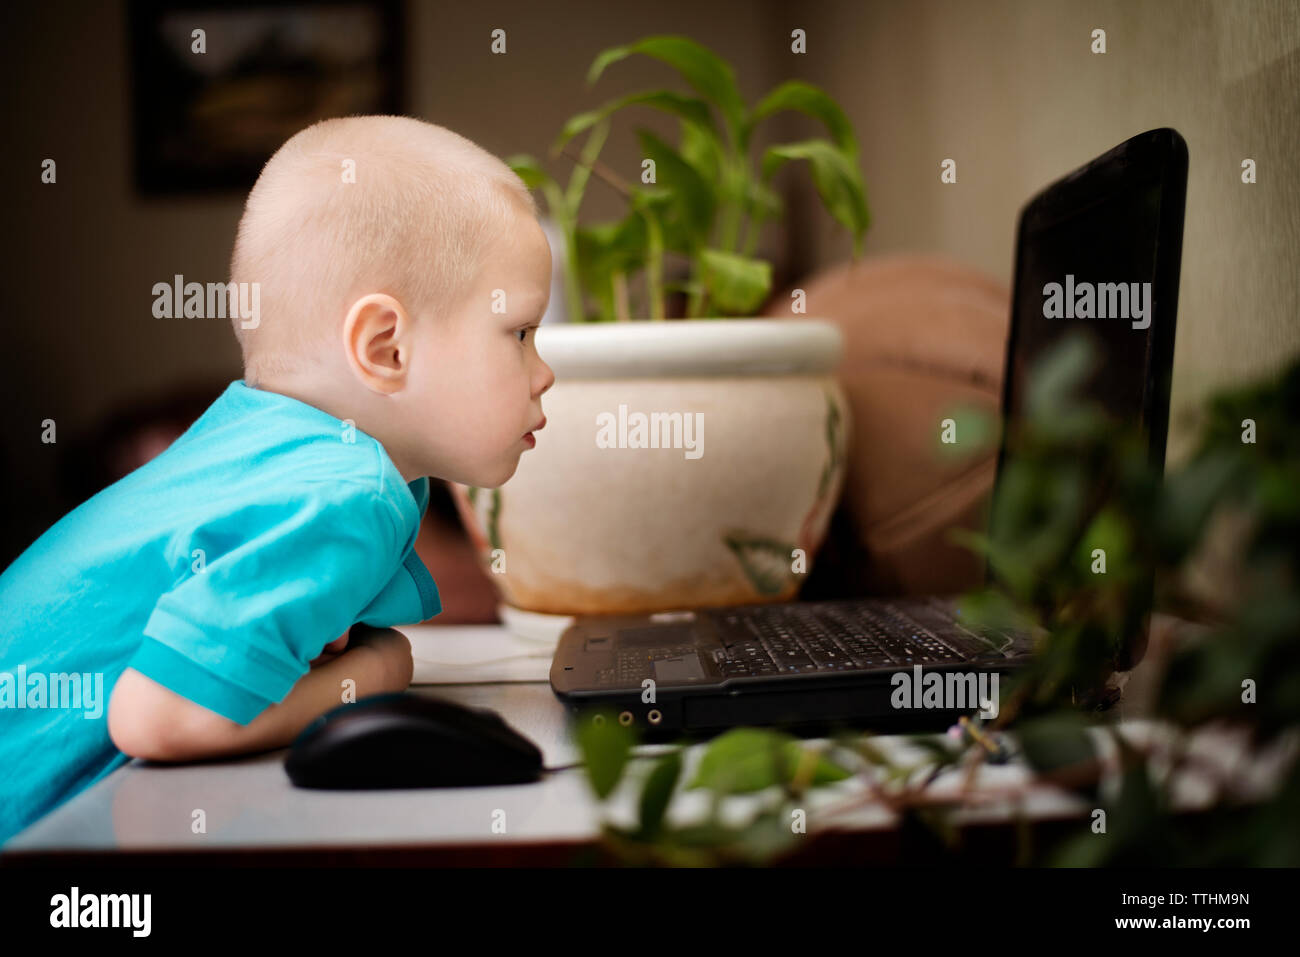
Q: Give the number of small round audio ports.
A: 3